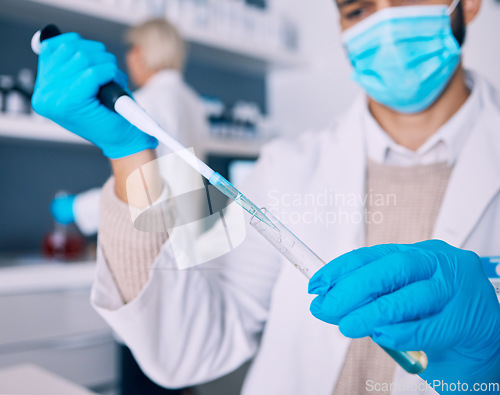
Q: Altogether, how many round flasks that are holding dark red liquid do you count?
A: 1